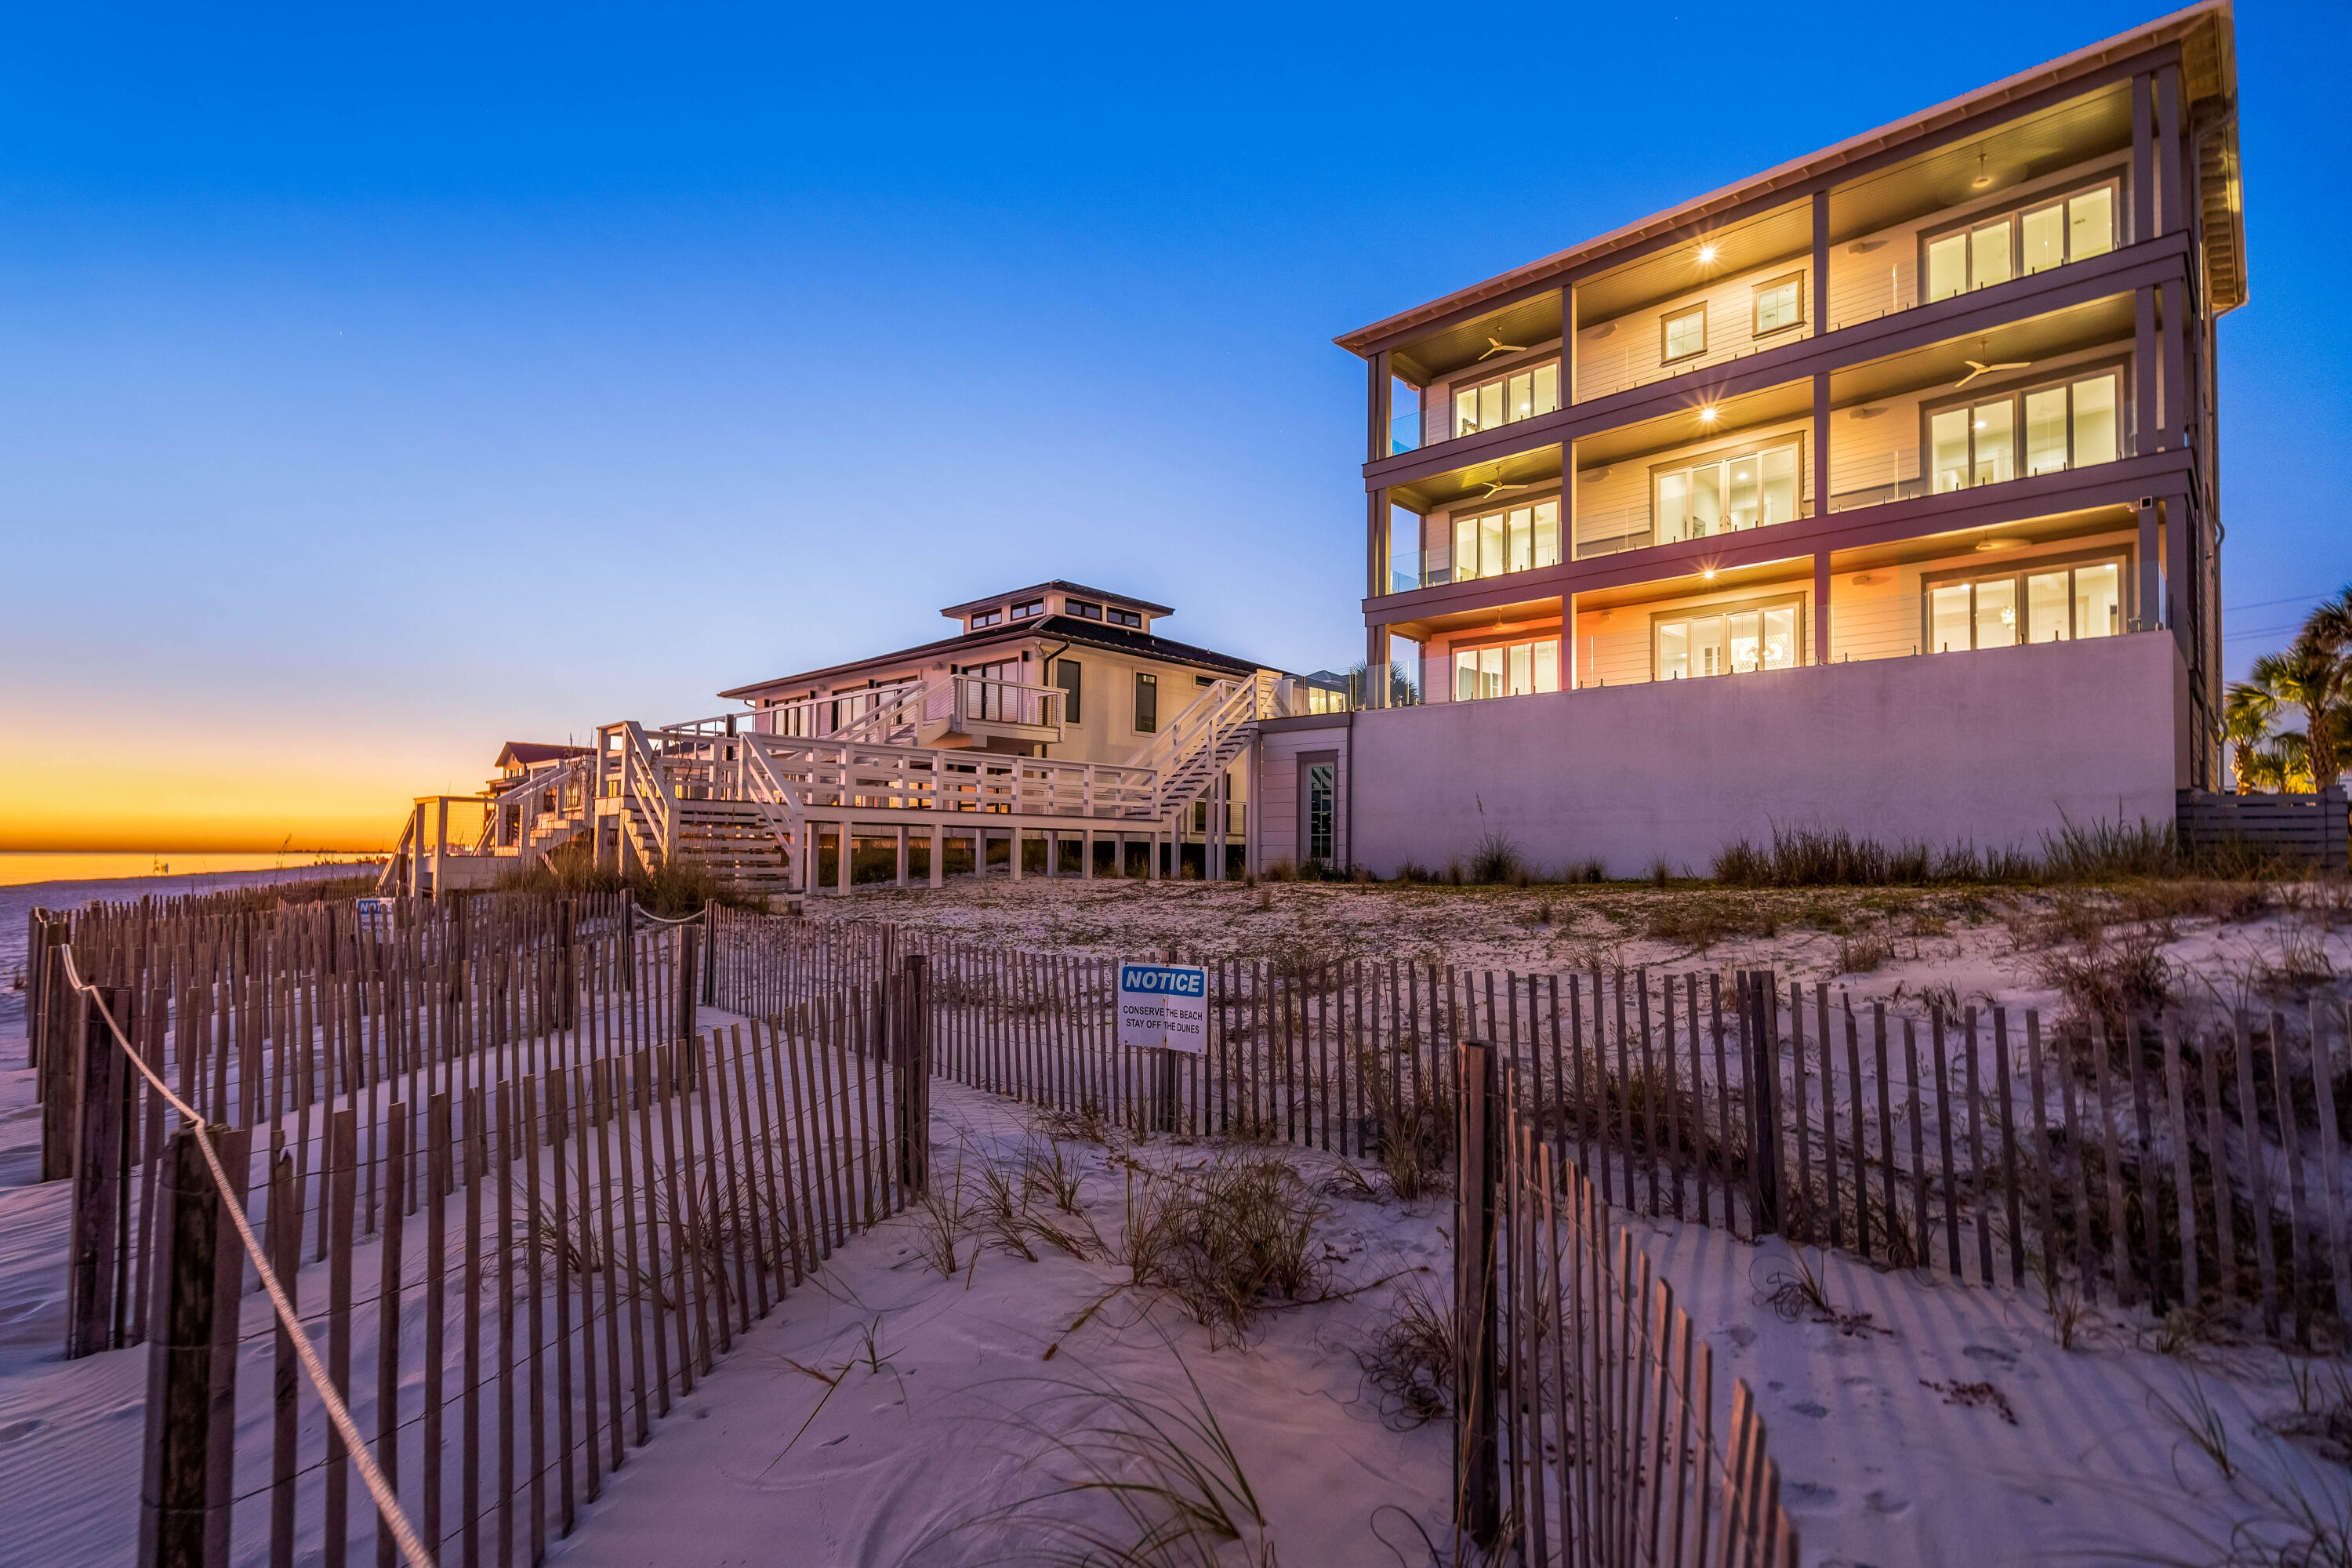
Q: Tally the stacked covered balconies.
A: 3